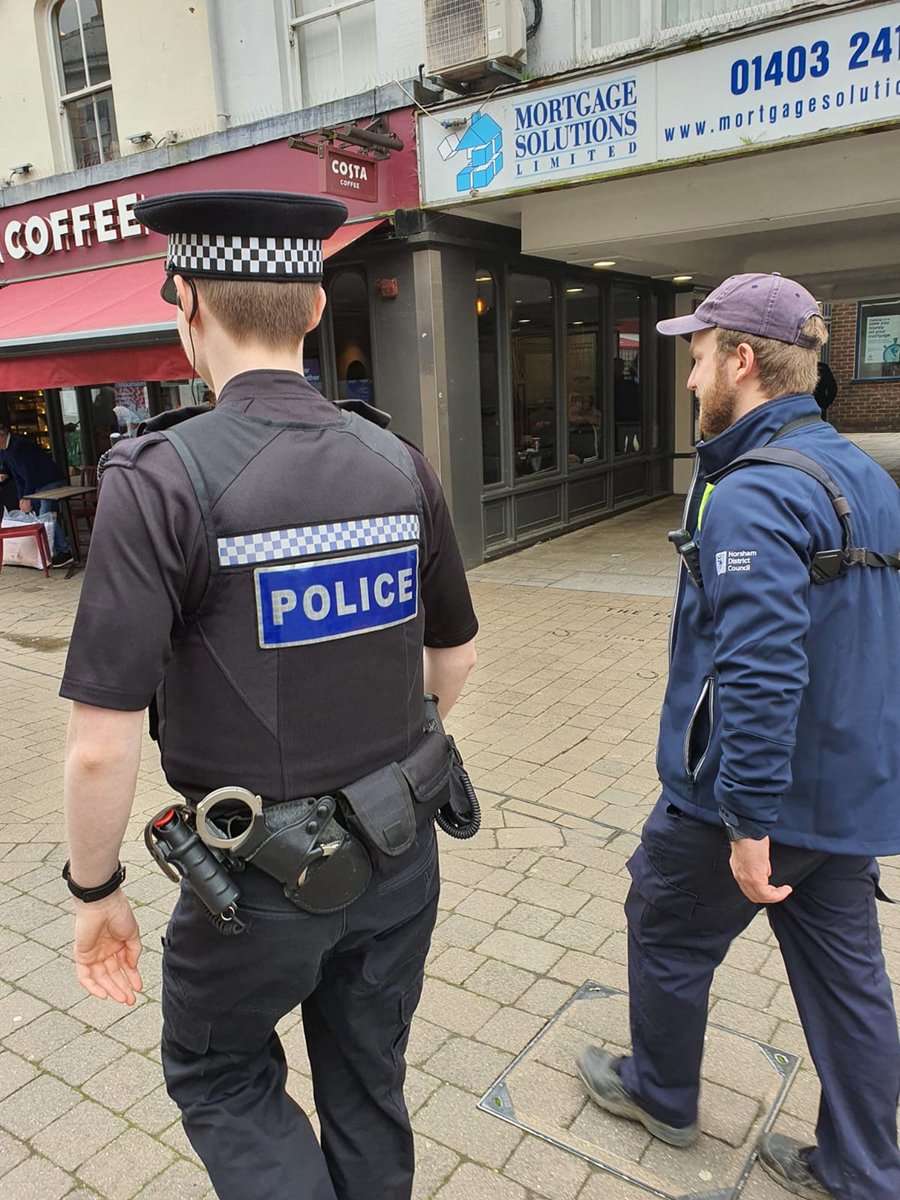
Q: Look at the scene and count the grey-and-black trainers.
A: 2